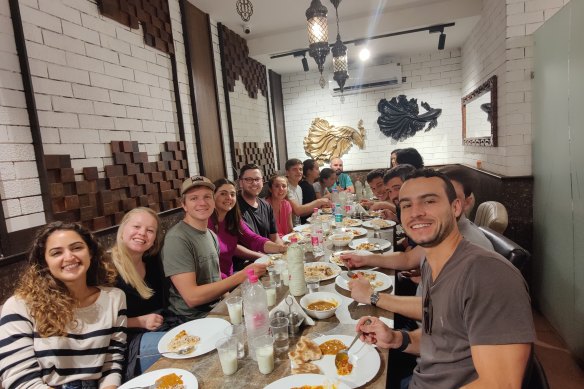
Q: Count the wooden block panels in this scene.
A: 4